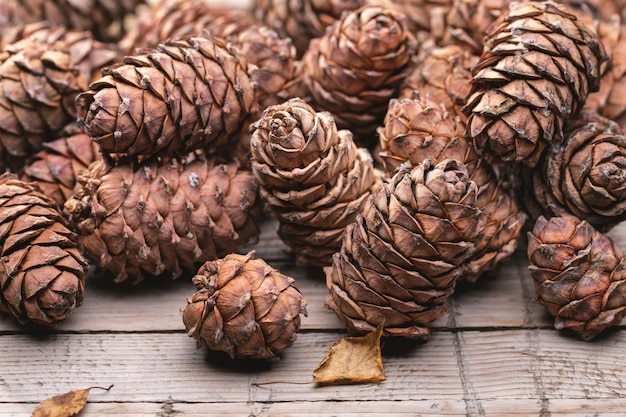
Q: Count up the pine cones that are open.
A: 0